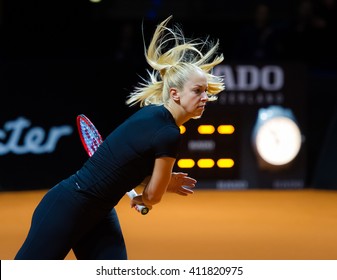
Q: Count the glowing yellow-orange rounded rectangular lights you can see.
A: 6